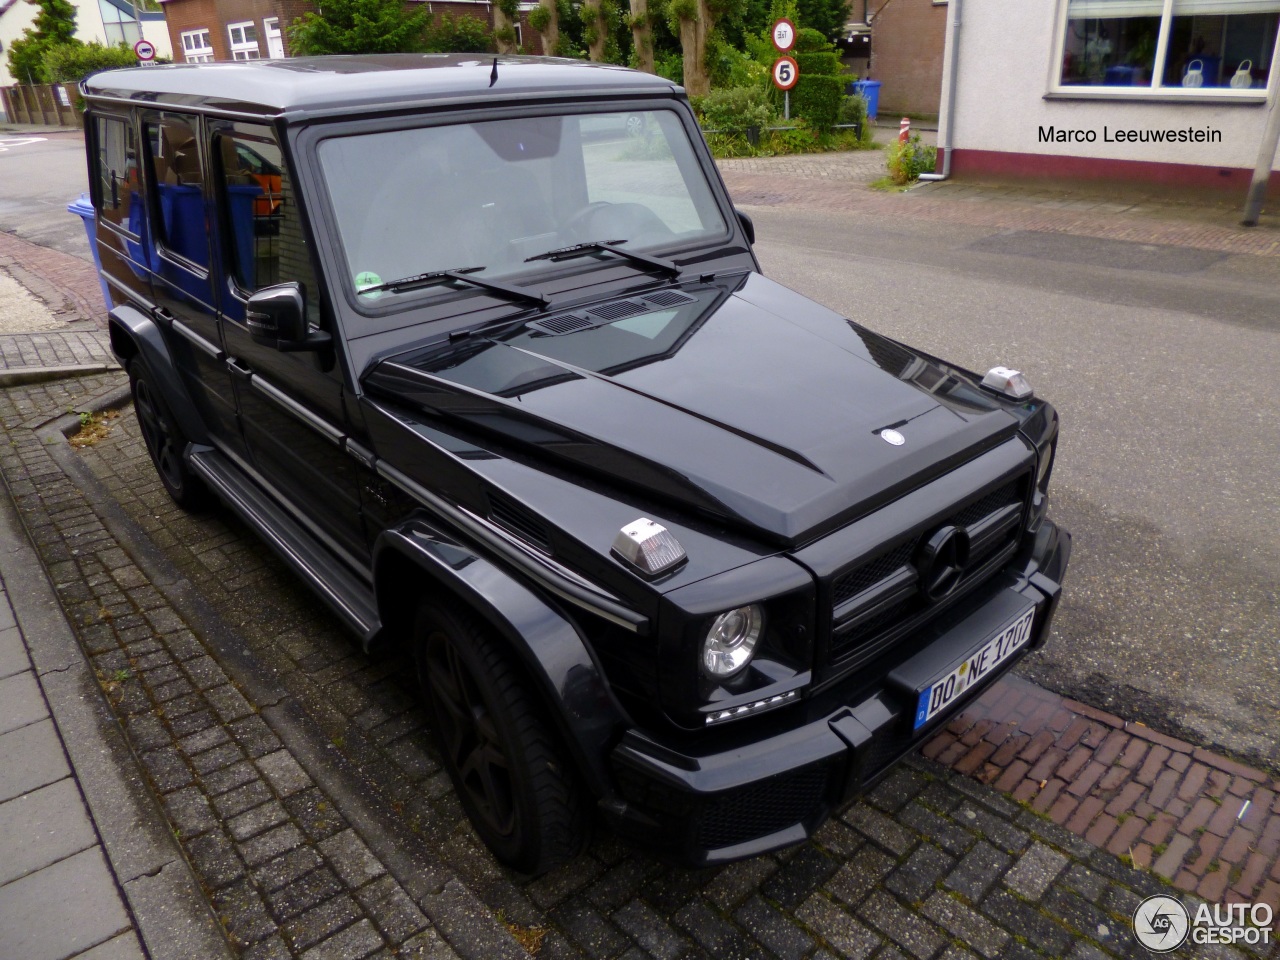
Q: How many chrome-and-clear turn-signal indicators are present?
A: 2